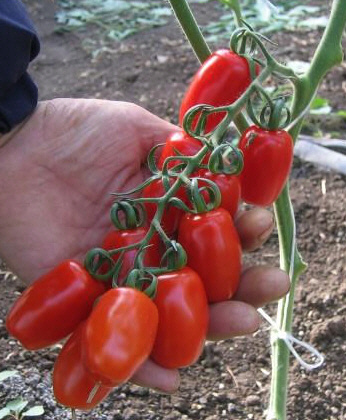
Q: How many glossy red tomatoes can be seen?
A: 11